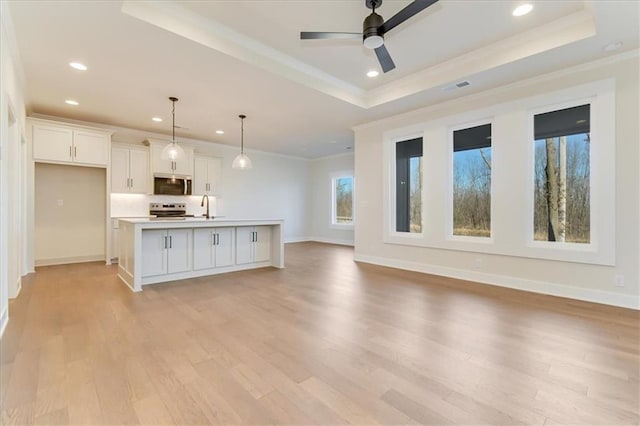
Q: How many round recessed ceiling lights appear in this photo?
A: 6